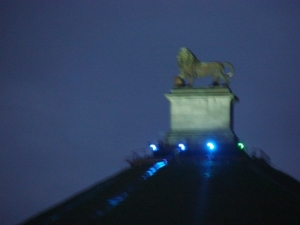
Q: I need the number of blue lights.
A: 3